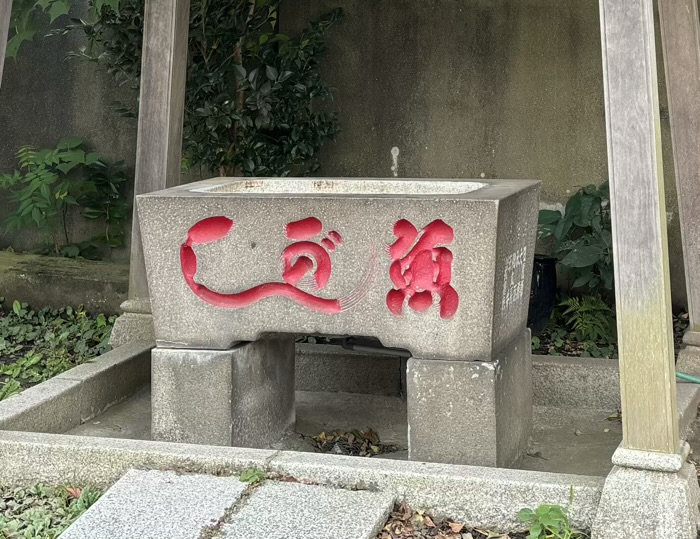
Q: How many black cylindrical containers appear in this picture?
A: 1